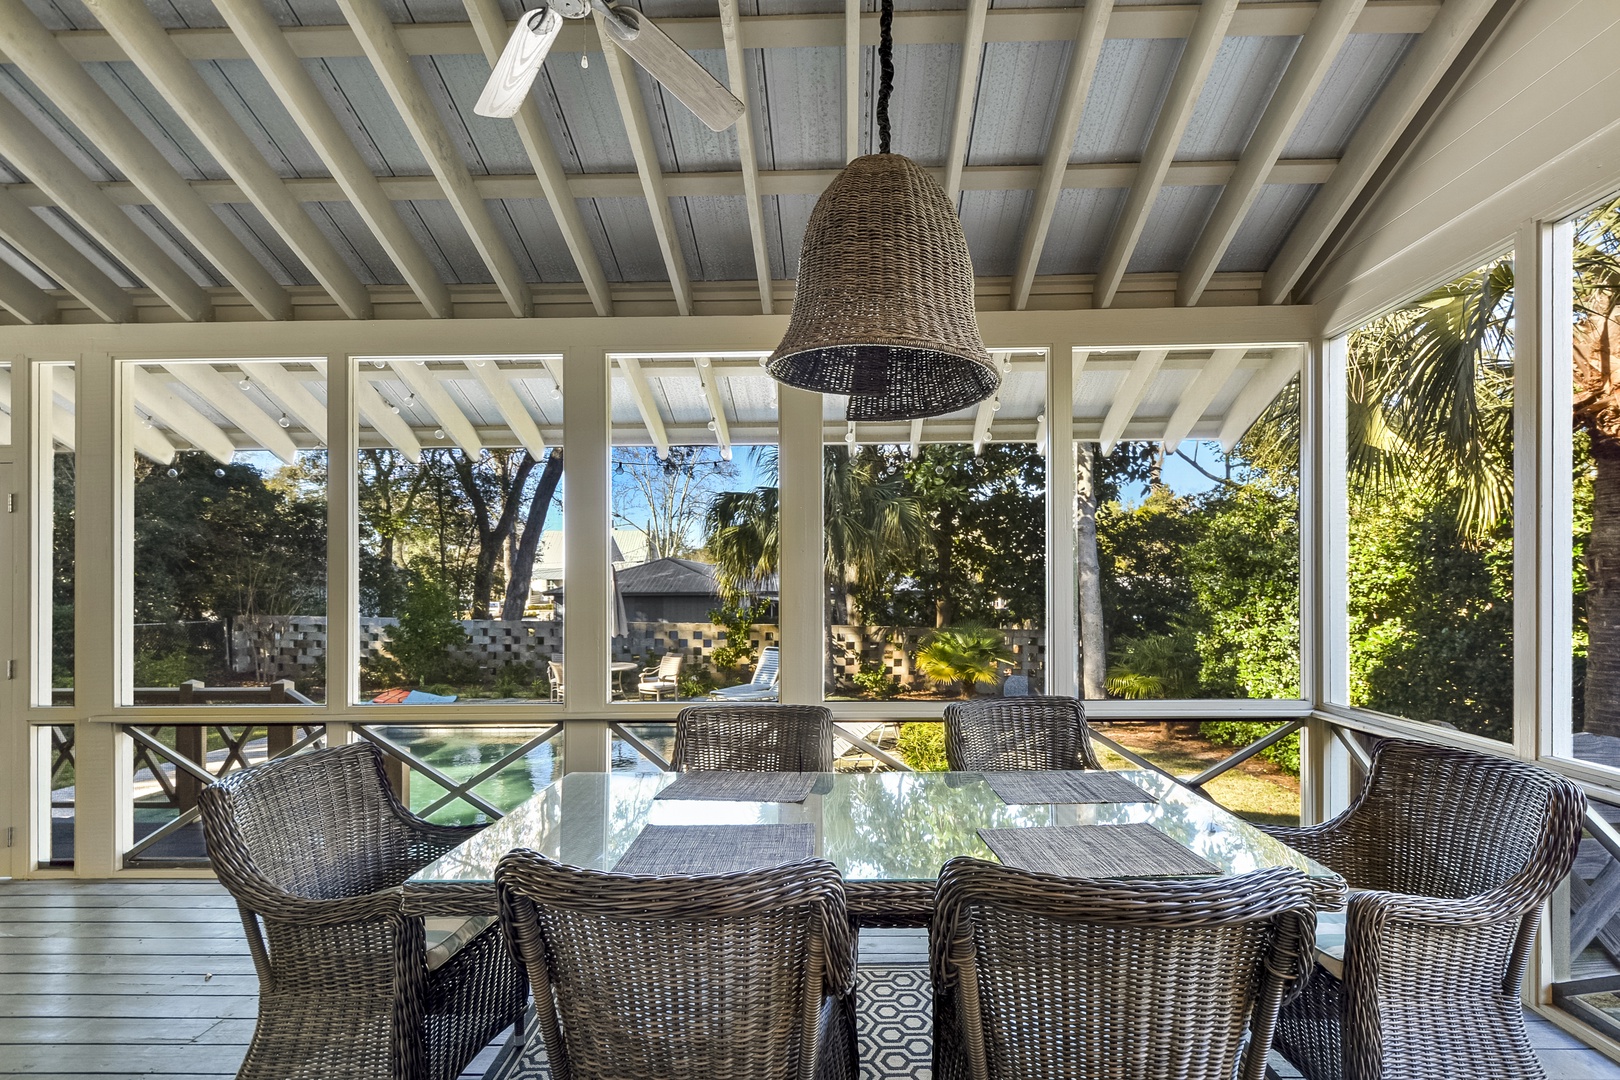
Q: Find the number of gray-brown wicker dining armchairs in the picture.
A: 6